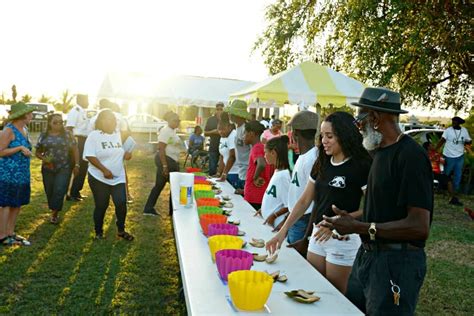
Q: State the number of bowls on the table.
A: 13